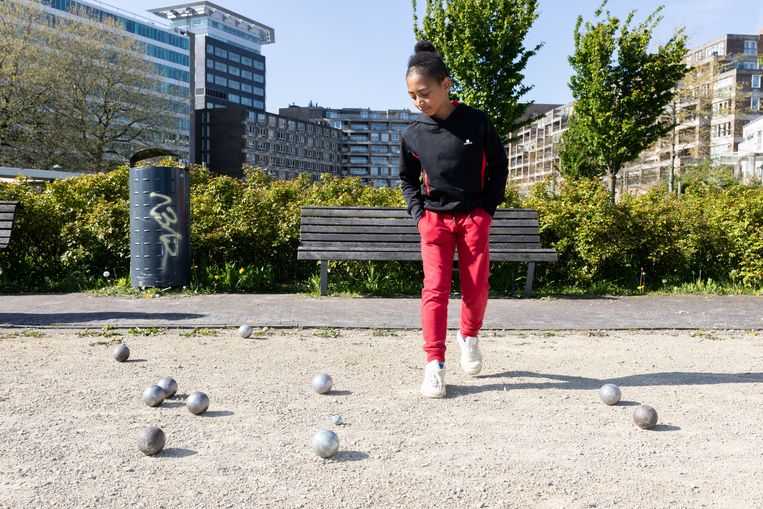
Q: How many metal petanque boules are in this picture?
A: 10